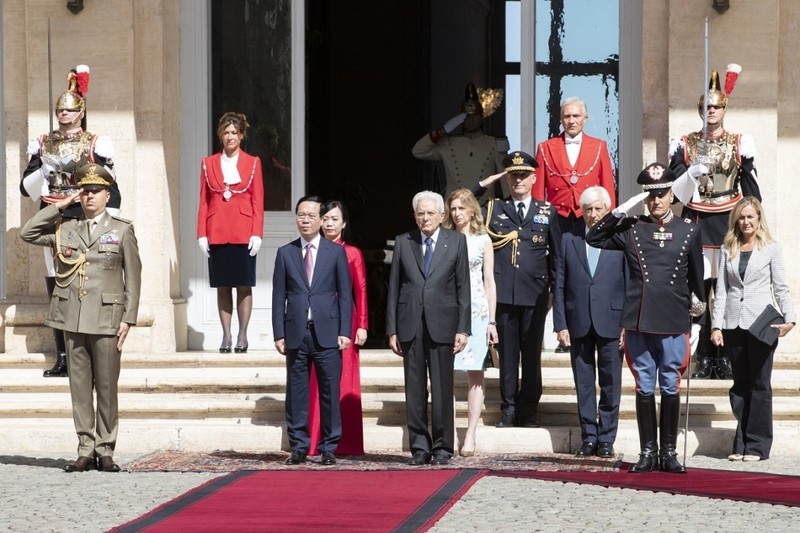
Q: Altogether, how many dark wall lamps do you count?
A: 2